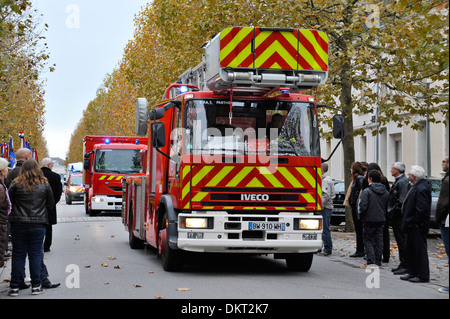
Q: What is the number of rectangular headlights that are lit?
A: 2